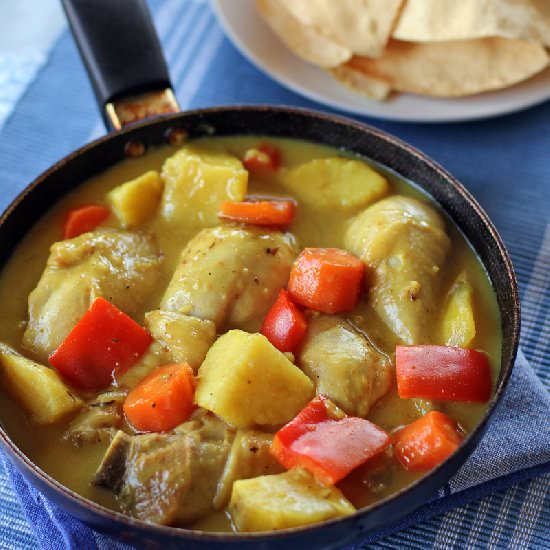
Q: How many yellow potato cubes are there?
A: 7